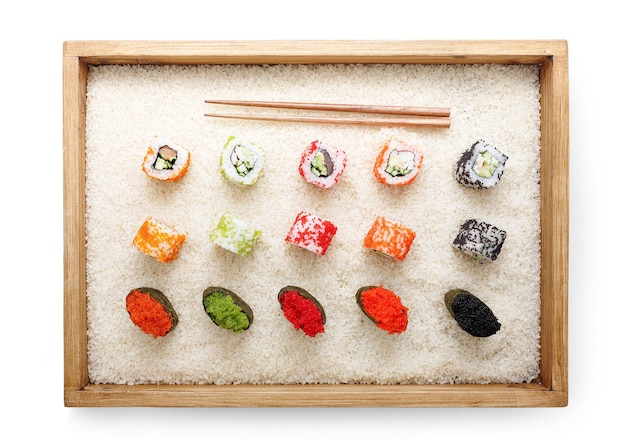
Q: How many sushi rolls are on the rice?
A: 15